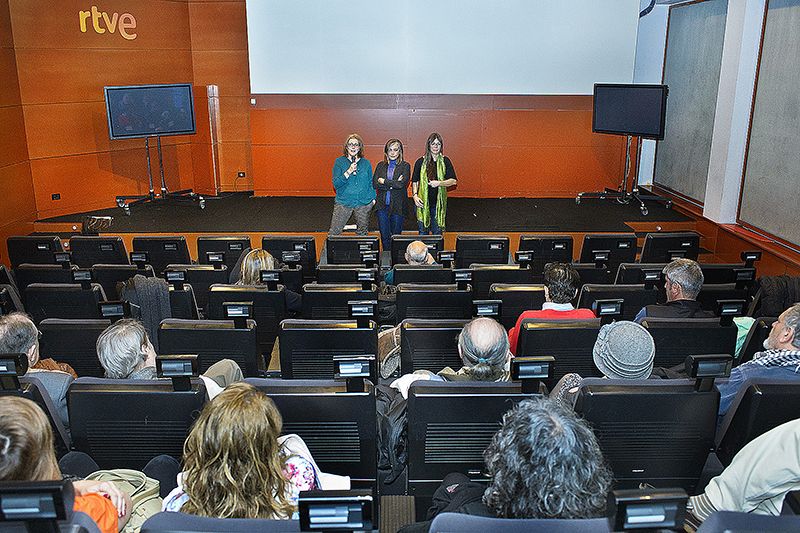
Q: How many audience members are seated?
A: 13